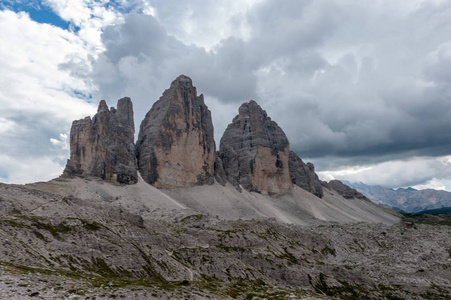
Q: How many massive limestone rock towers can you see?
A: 3